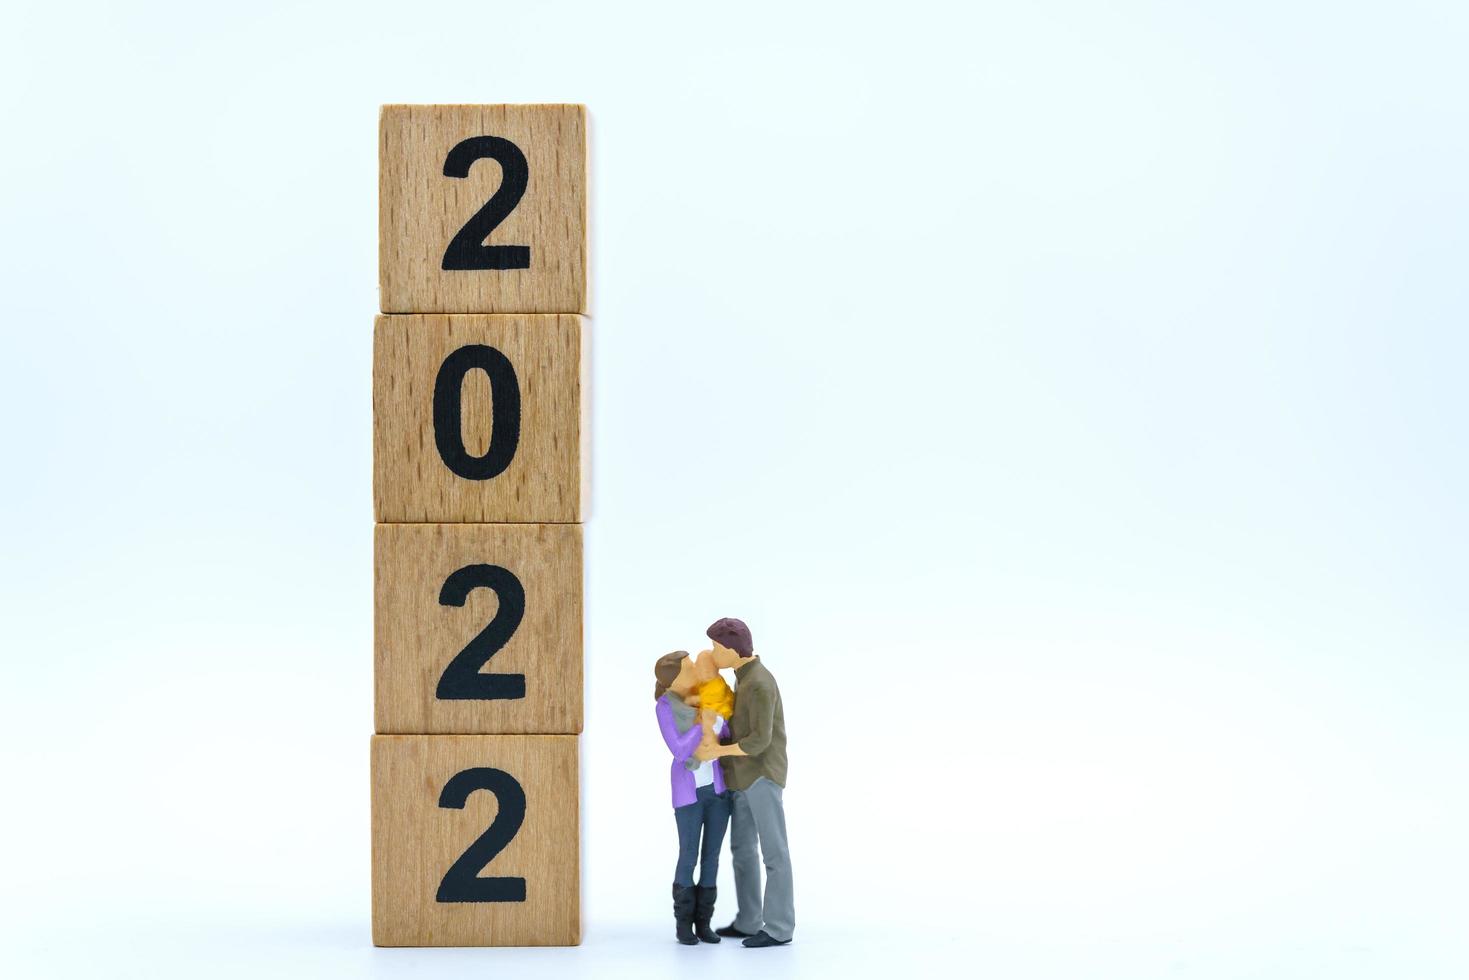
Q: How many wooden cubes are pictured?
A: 4